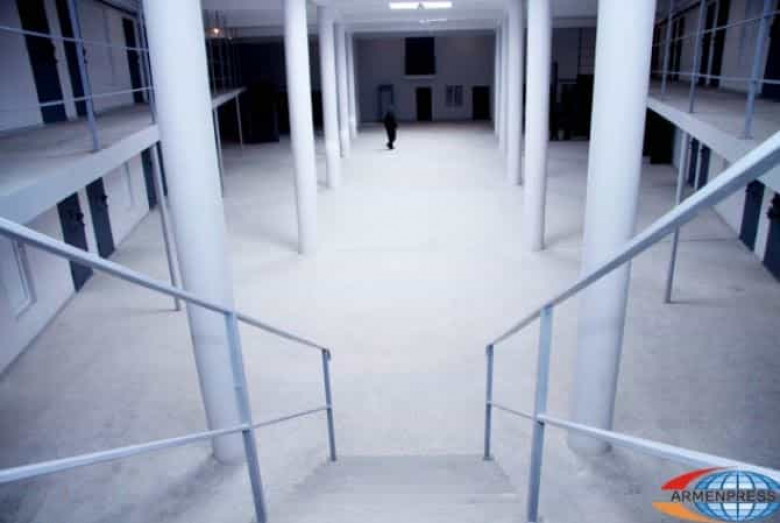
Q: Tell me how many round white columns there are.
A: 10